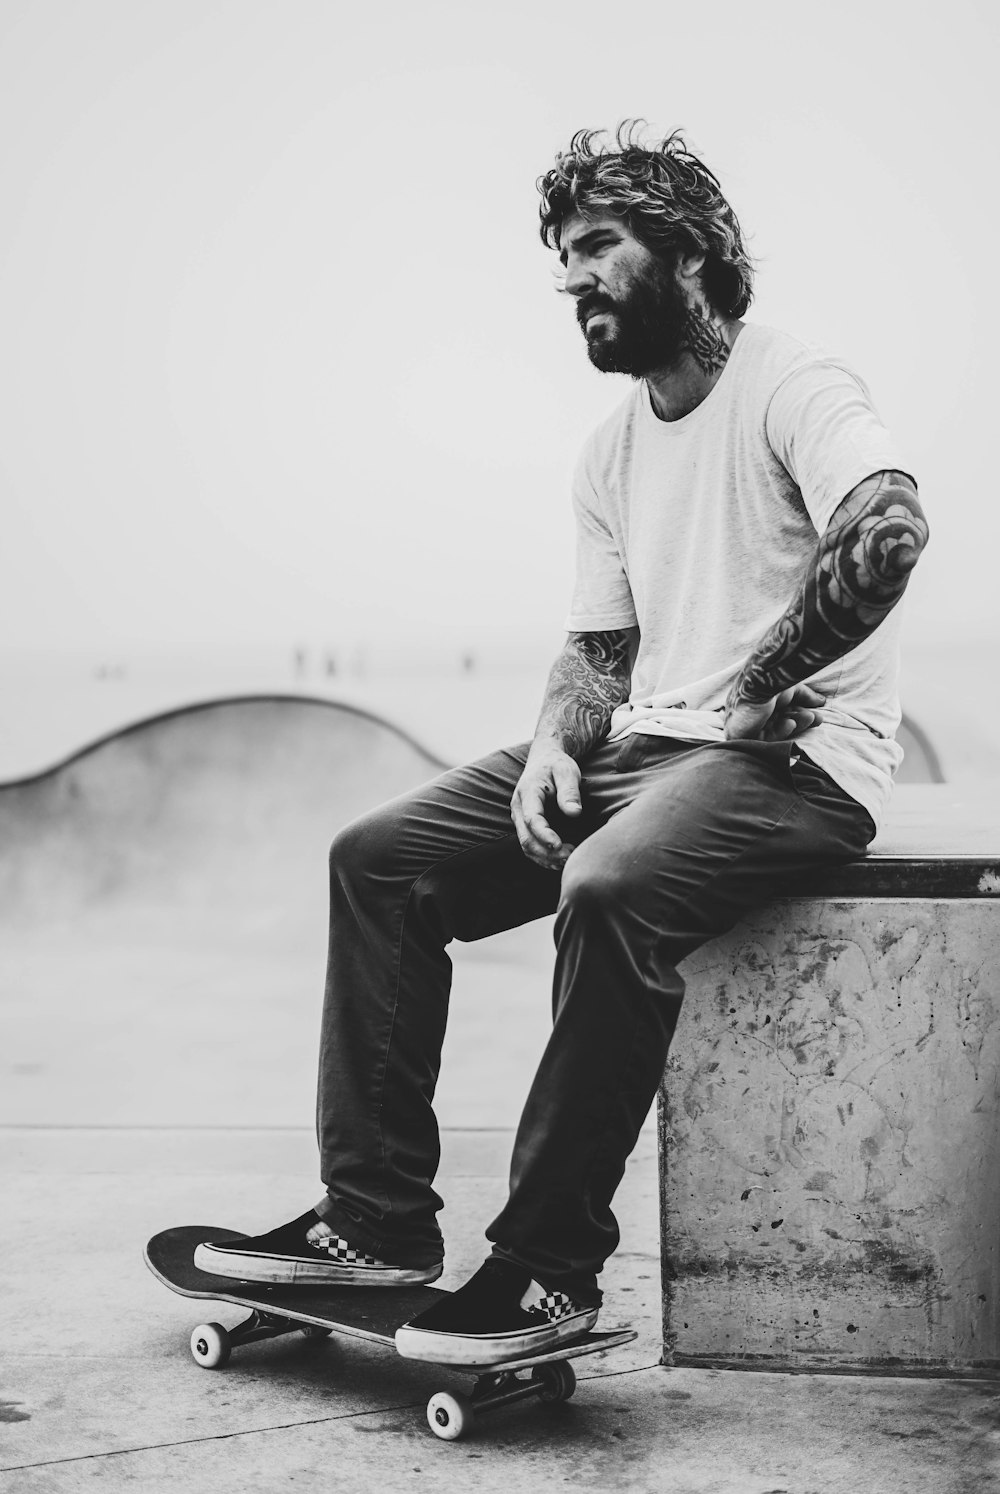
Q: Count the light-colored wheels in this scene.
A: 2